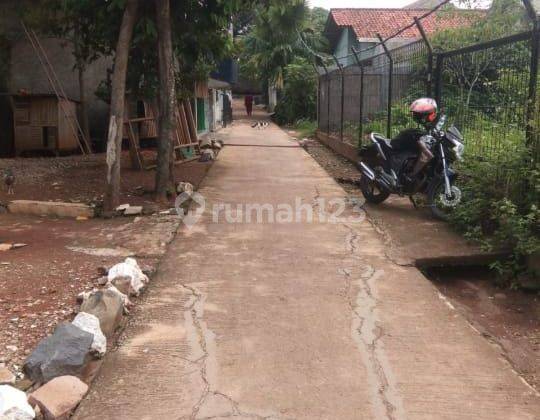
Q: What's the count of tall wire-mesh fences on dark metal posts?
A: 1